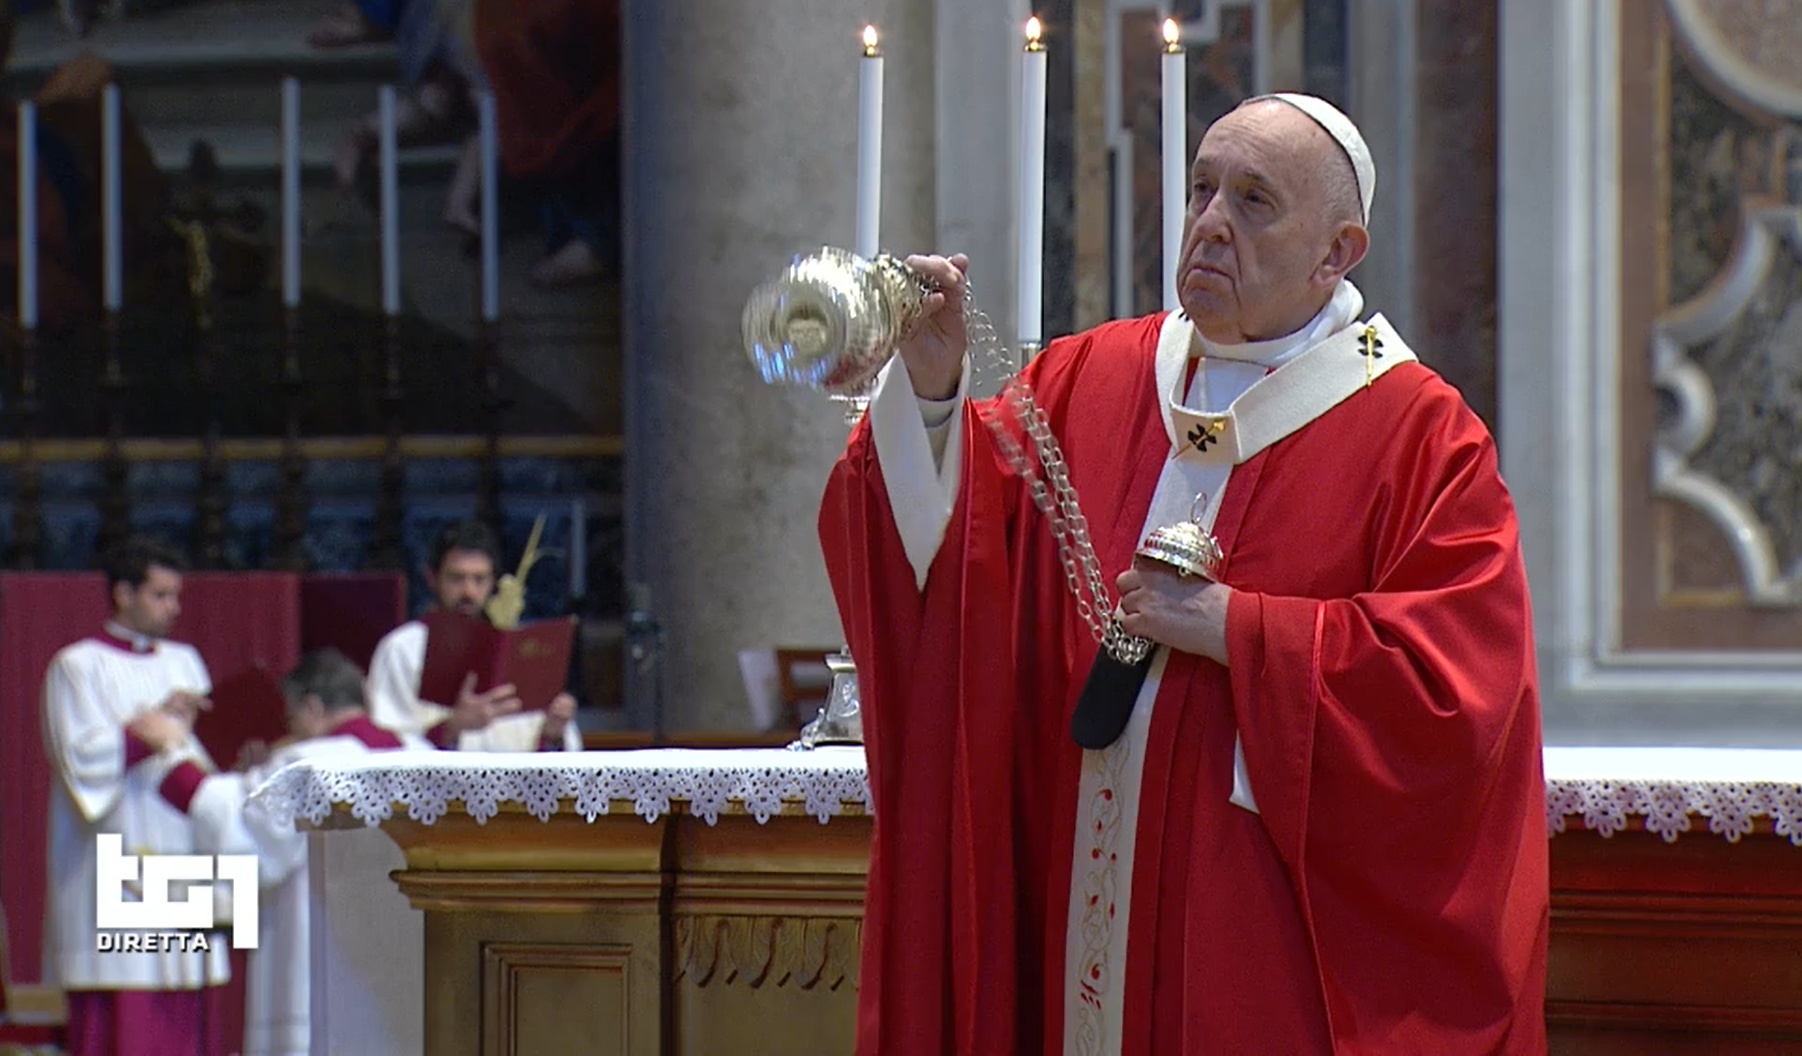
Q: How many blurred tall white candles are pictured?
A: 5